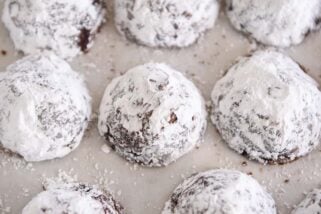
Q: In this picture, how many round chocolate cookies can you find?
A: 9